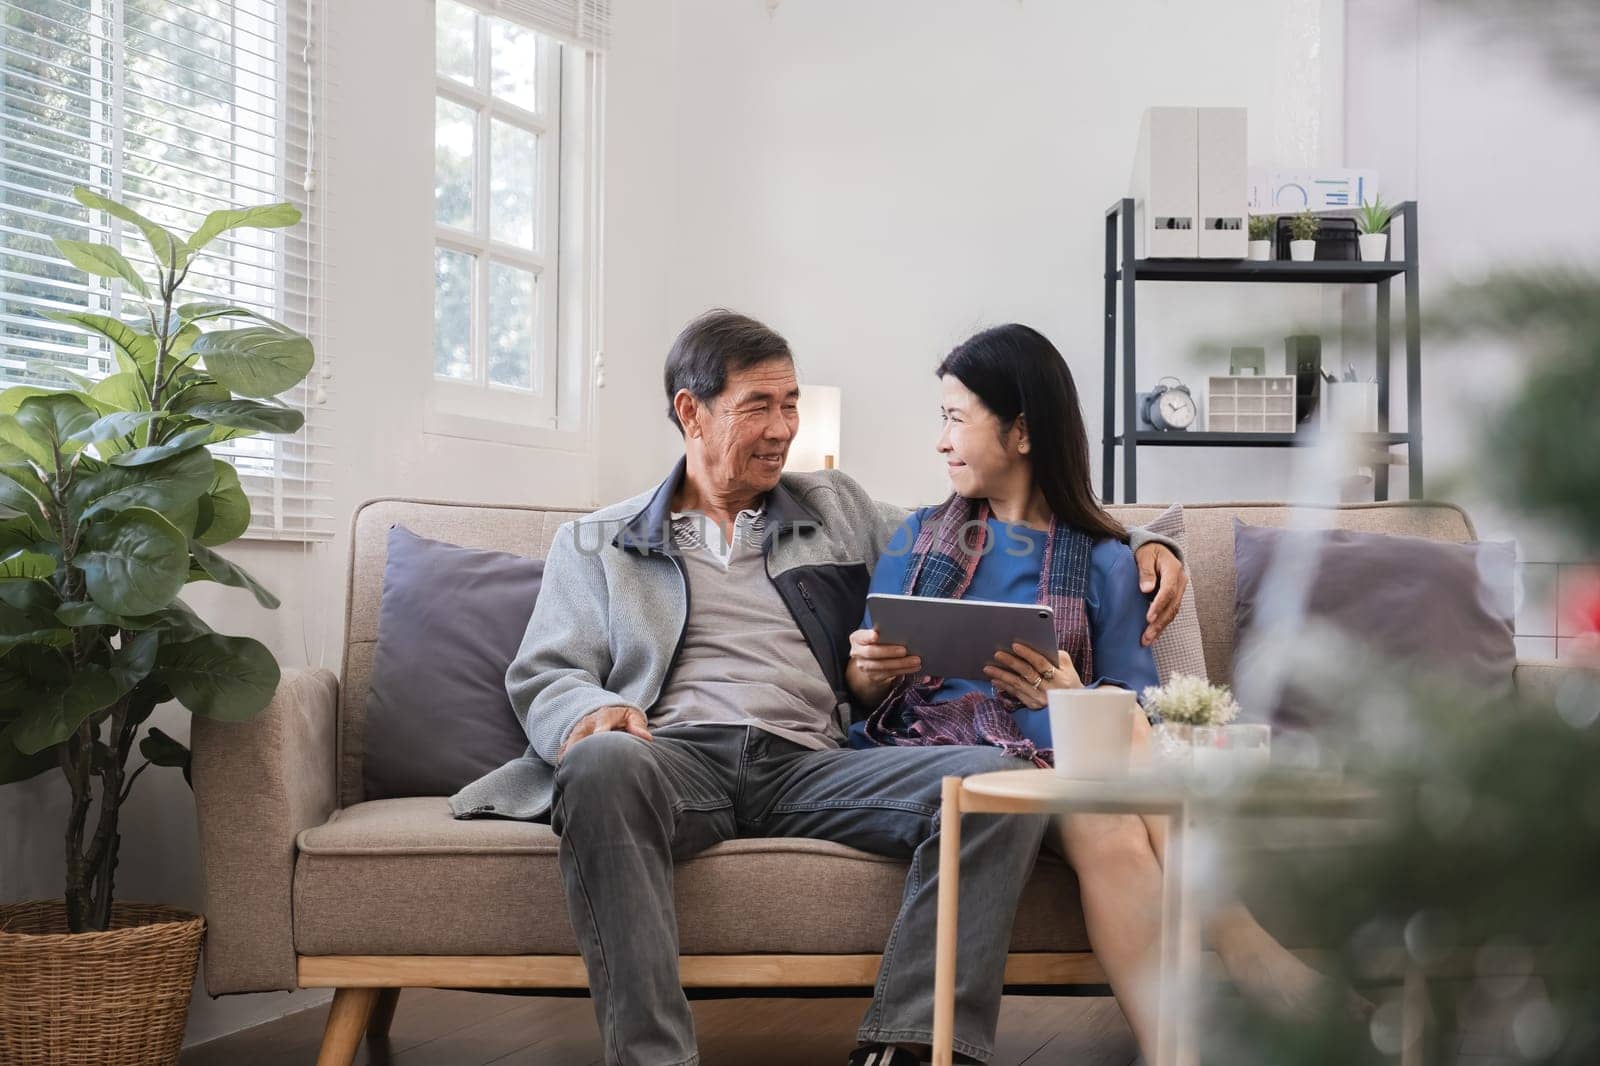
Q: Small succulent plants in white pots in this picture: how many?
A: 3